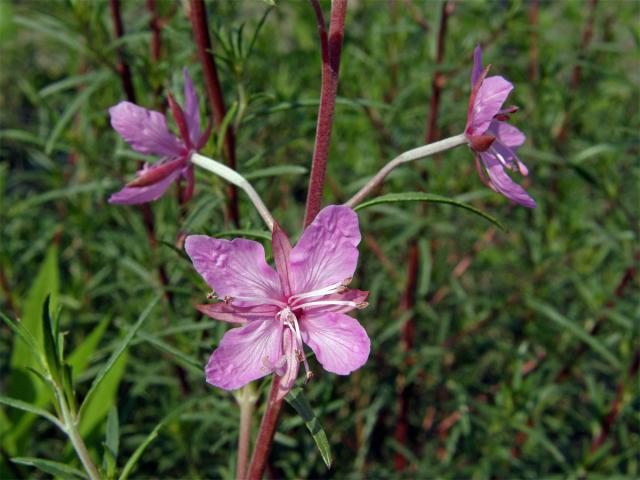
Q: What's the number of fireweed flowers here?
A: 3